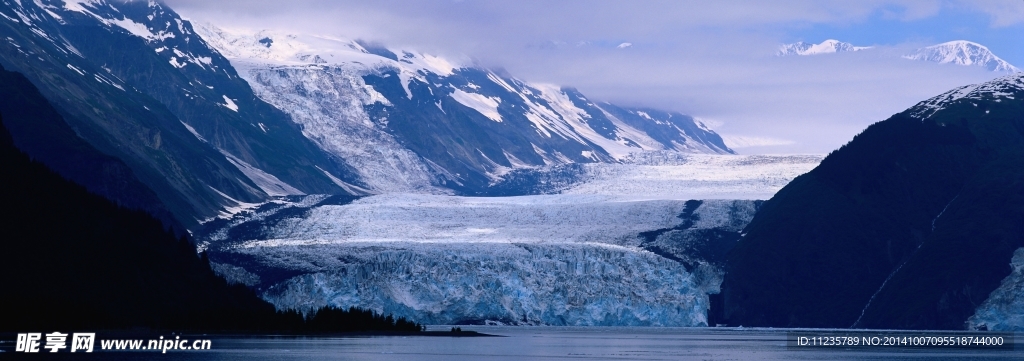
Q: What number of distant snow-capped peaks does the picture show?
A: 2